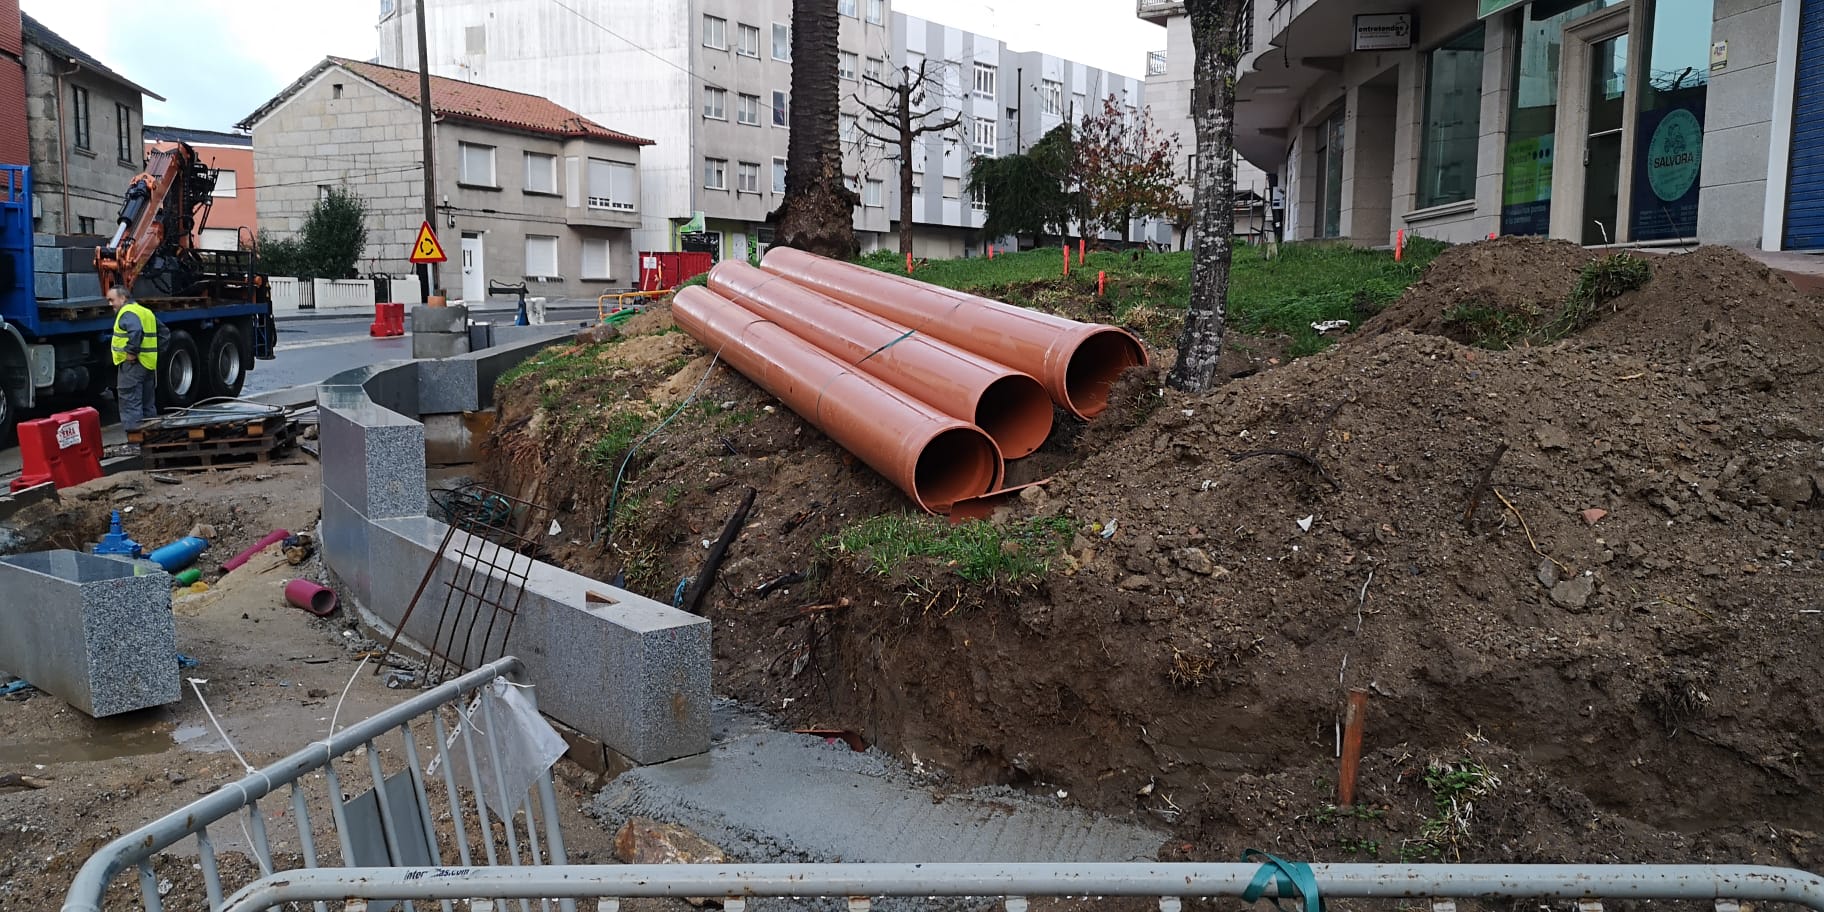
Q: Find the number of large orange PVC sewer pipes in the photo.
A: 3